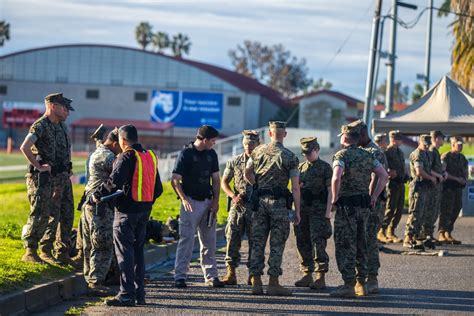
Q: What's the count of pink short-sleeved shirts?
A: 0